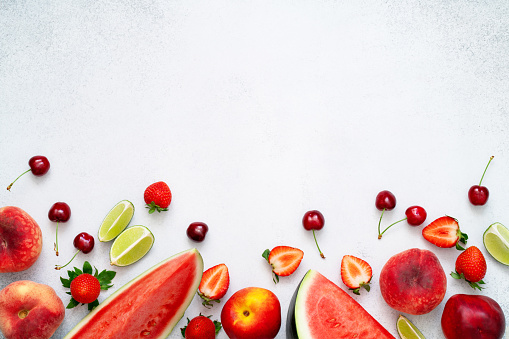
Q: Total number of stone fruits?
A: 13